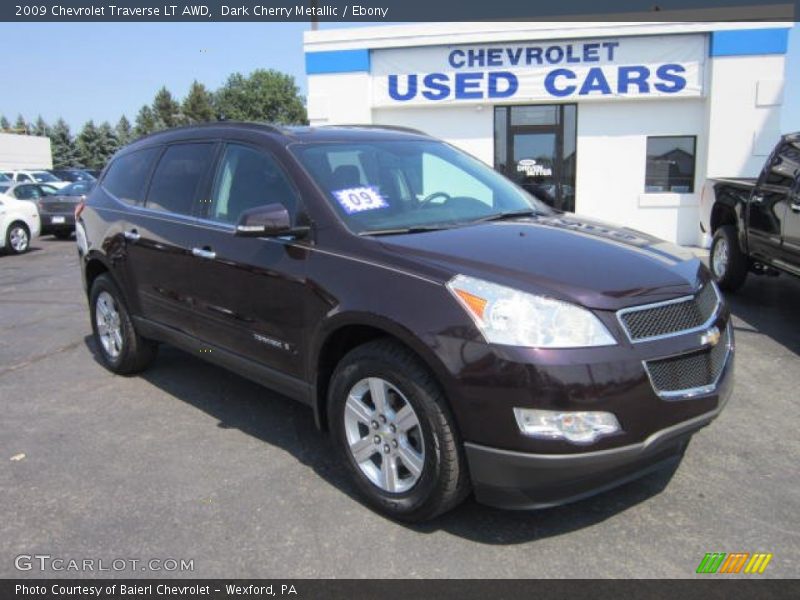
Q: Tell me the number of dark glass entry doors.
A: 1